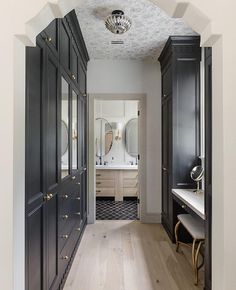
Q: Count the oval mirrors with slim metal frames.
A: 2